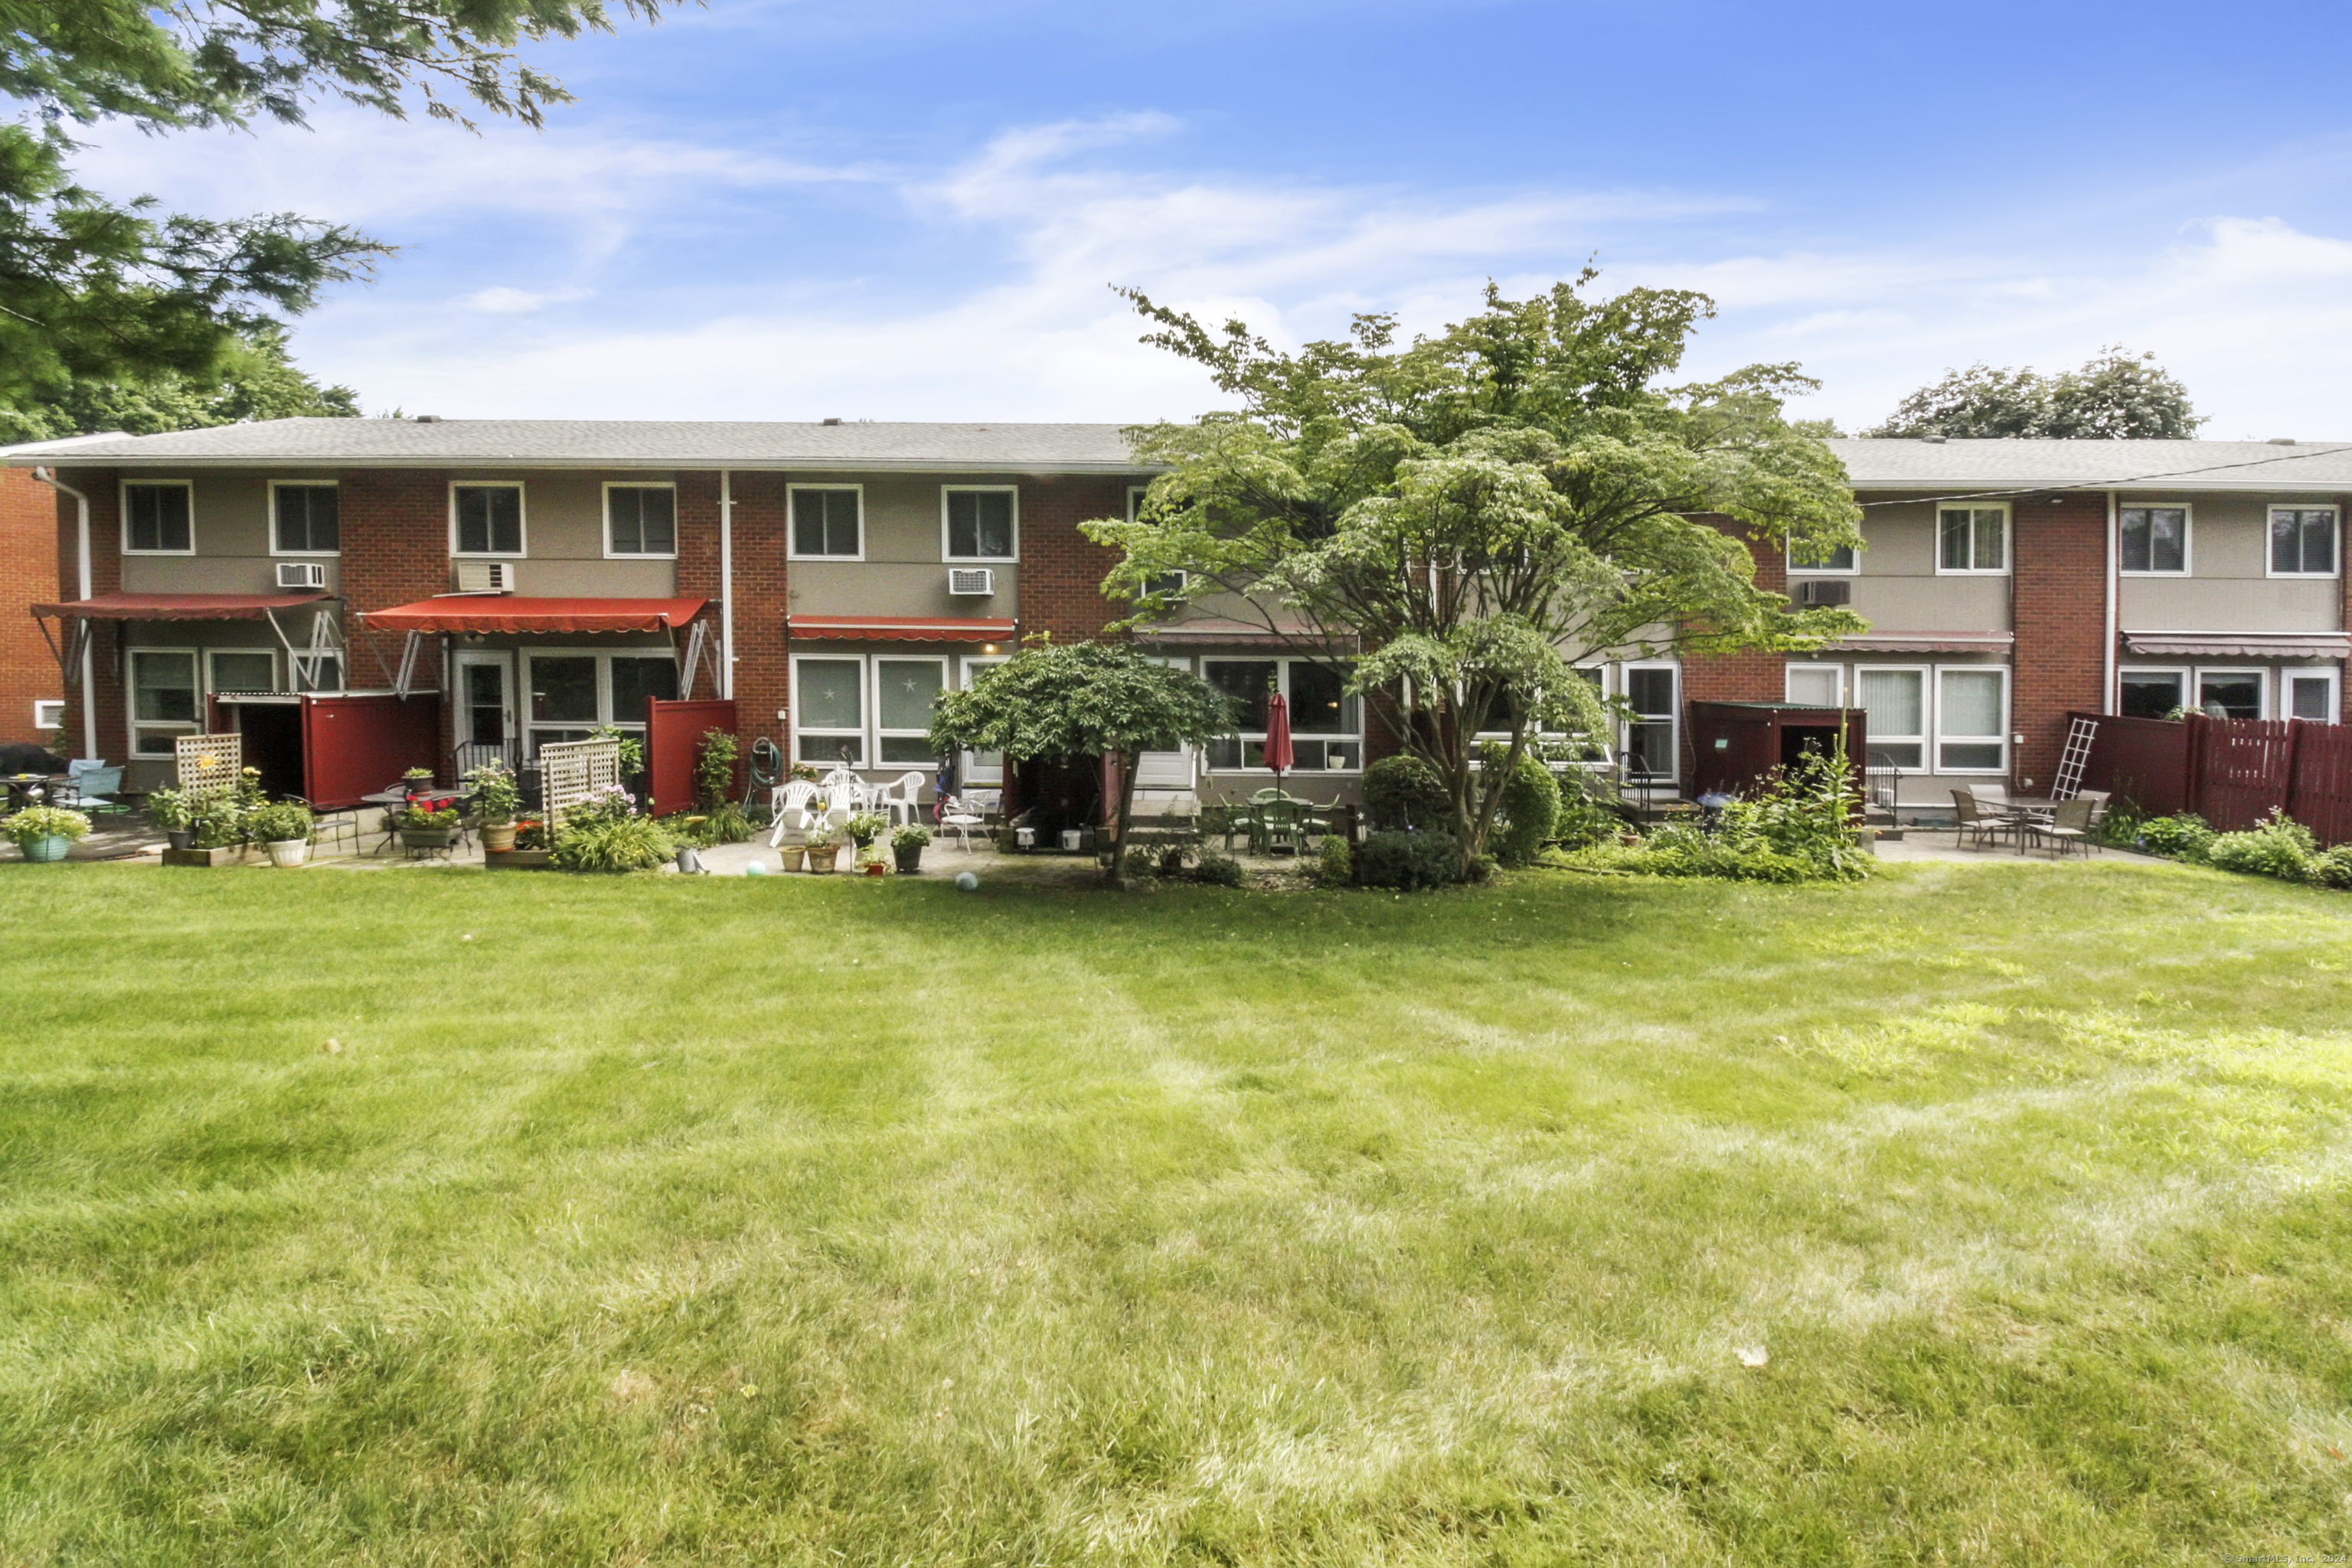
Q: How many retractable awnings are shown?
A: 6